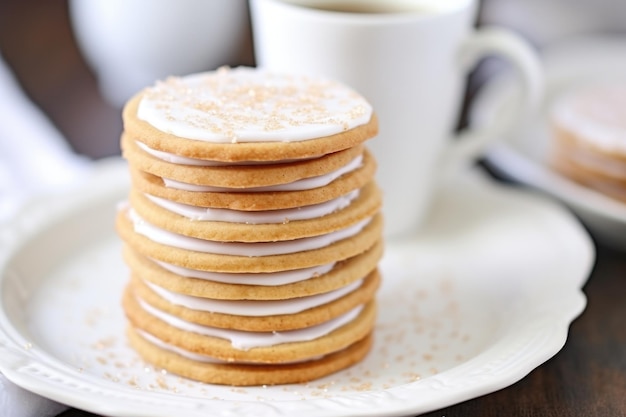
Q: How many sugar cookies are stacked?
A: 9